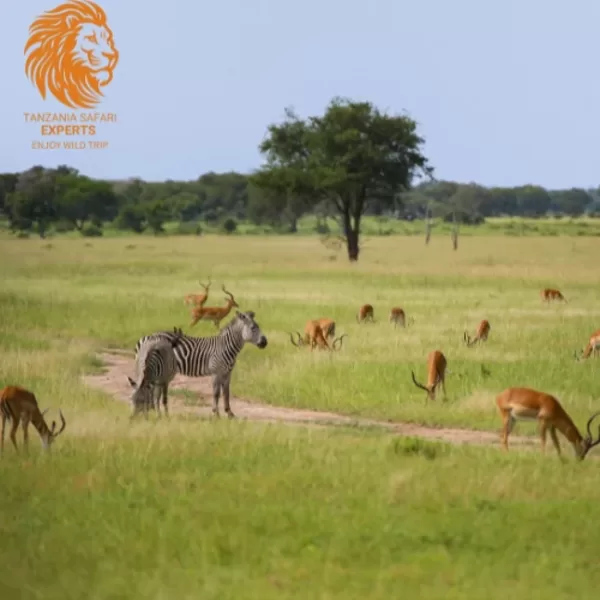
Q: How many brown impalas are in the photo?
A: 12